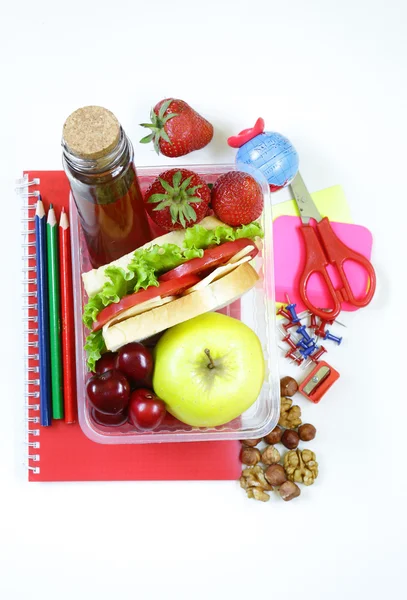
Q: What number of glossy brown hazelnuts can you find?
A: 9